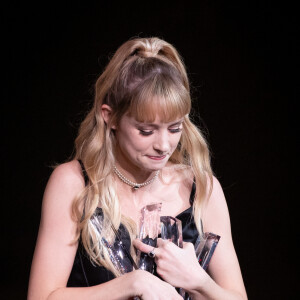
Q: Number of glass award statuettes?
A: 4